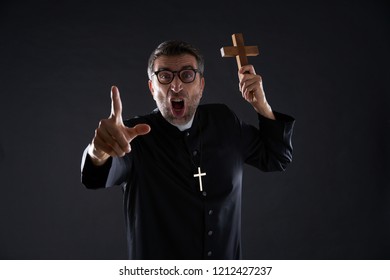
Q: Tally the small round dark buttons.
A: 6